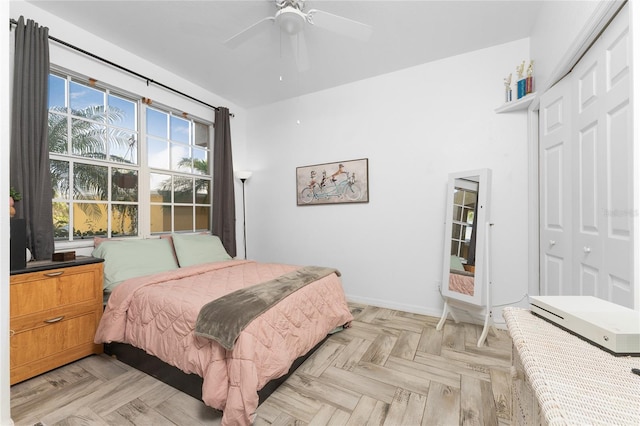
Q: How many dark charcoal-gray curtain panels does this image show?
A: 2